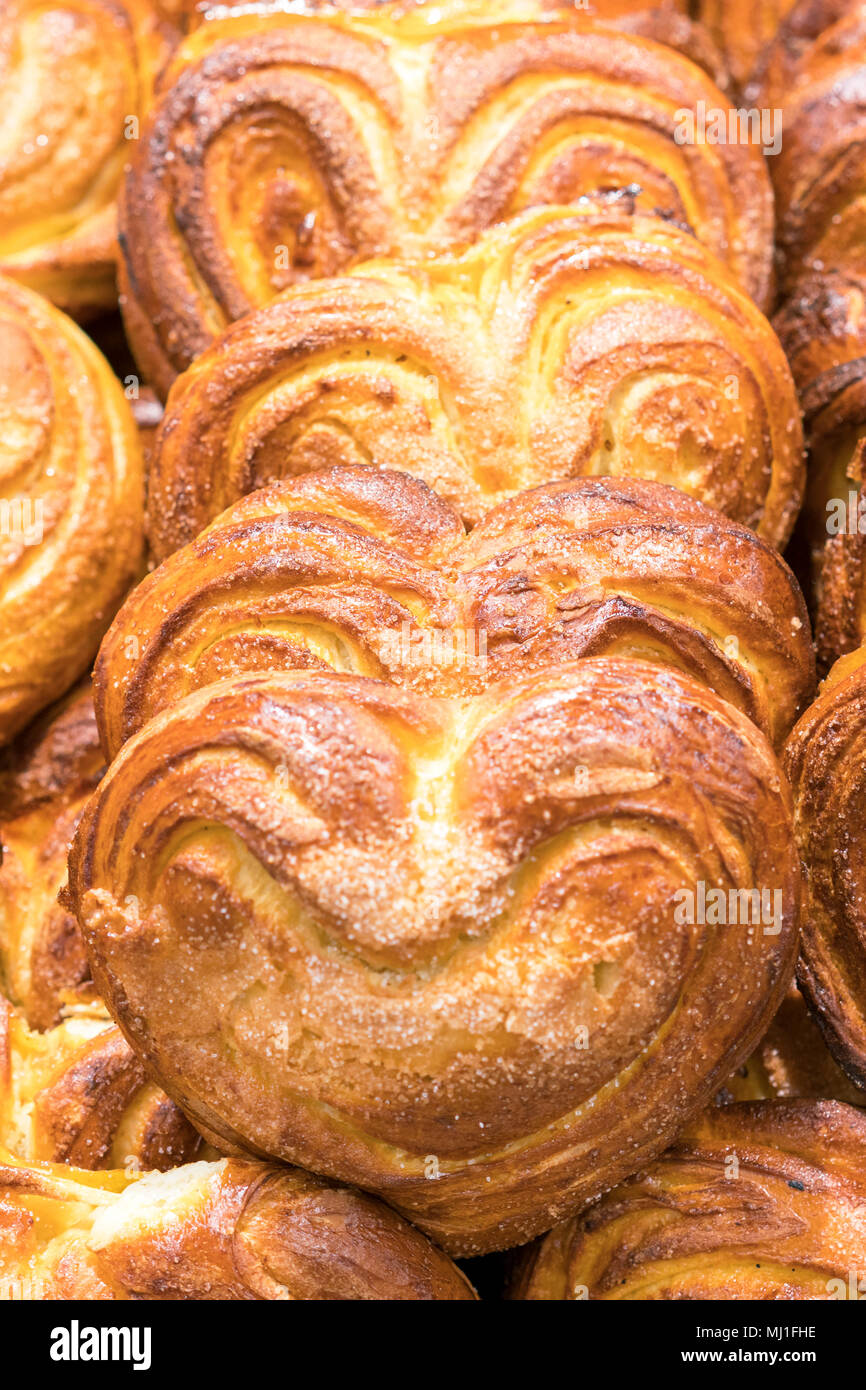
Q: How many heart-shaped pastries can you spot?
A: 4